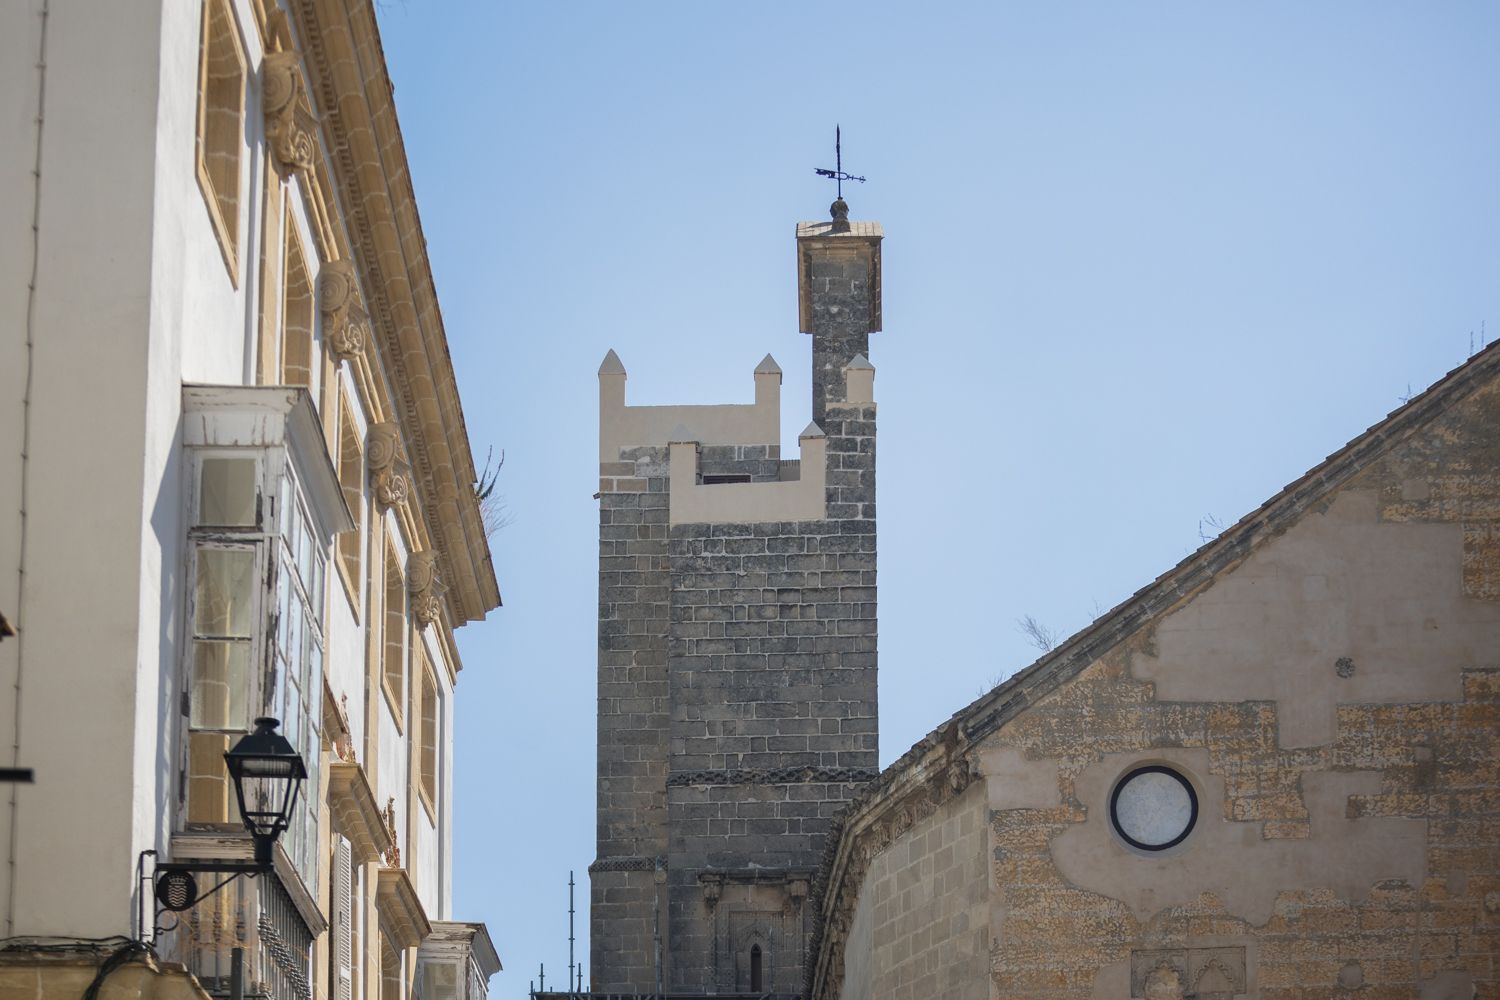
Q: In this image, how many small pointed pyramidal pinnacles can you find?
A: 5